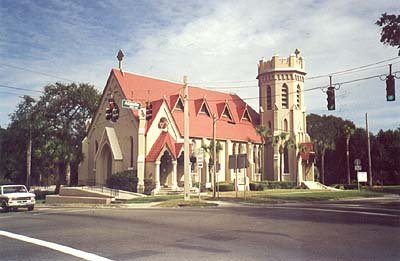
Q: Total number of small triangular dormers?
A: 4